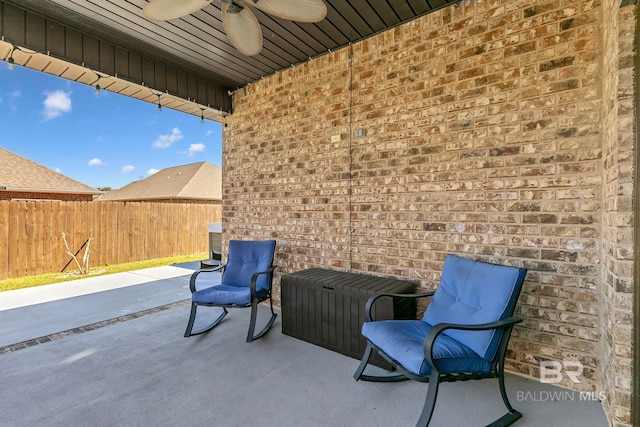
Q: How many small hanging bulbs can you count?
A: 5